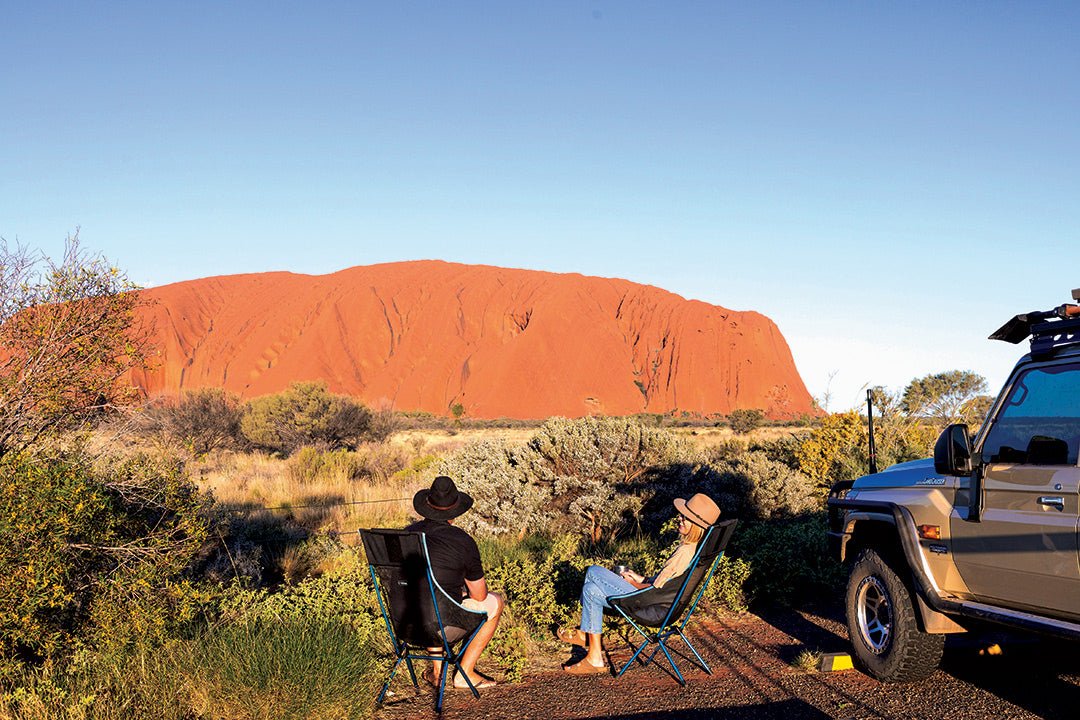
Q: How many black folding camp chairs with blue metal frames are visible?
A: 2